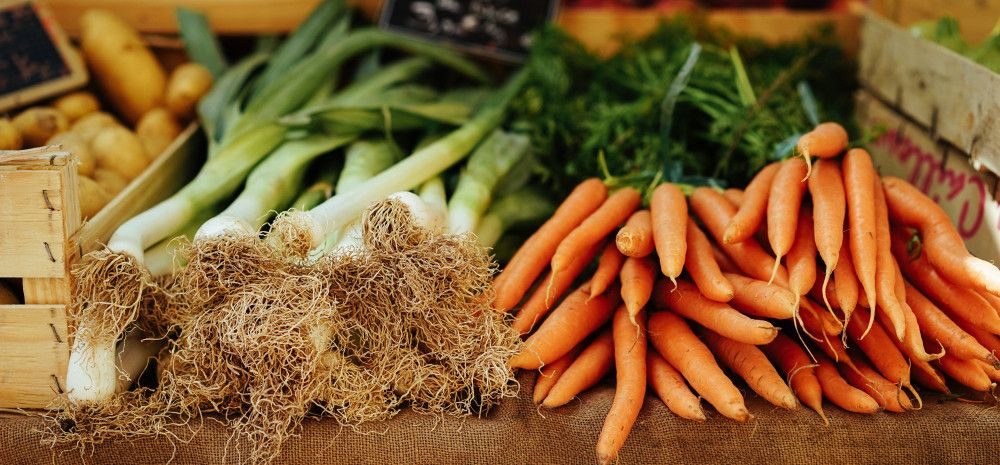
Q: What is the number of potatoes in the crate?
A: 11